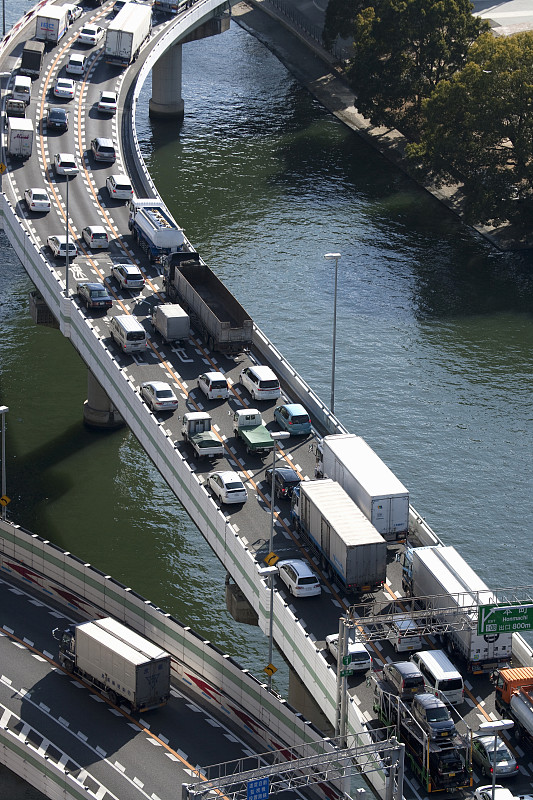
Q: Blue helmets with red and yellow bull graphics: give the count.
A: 0